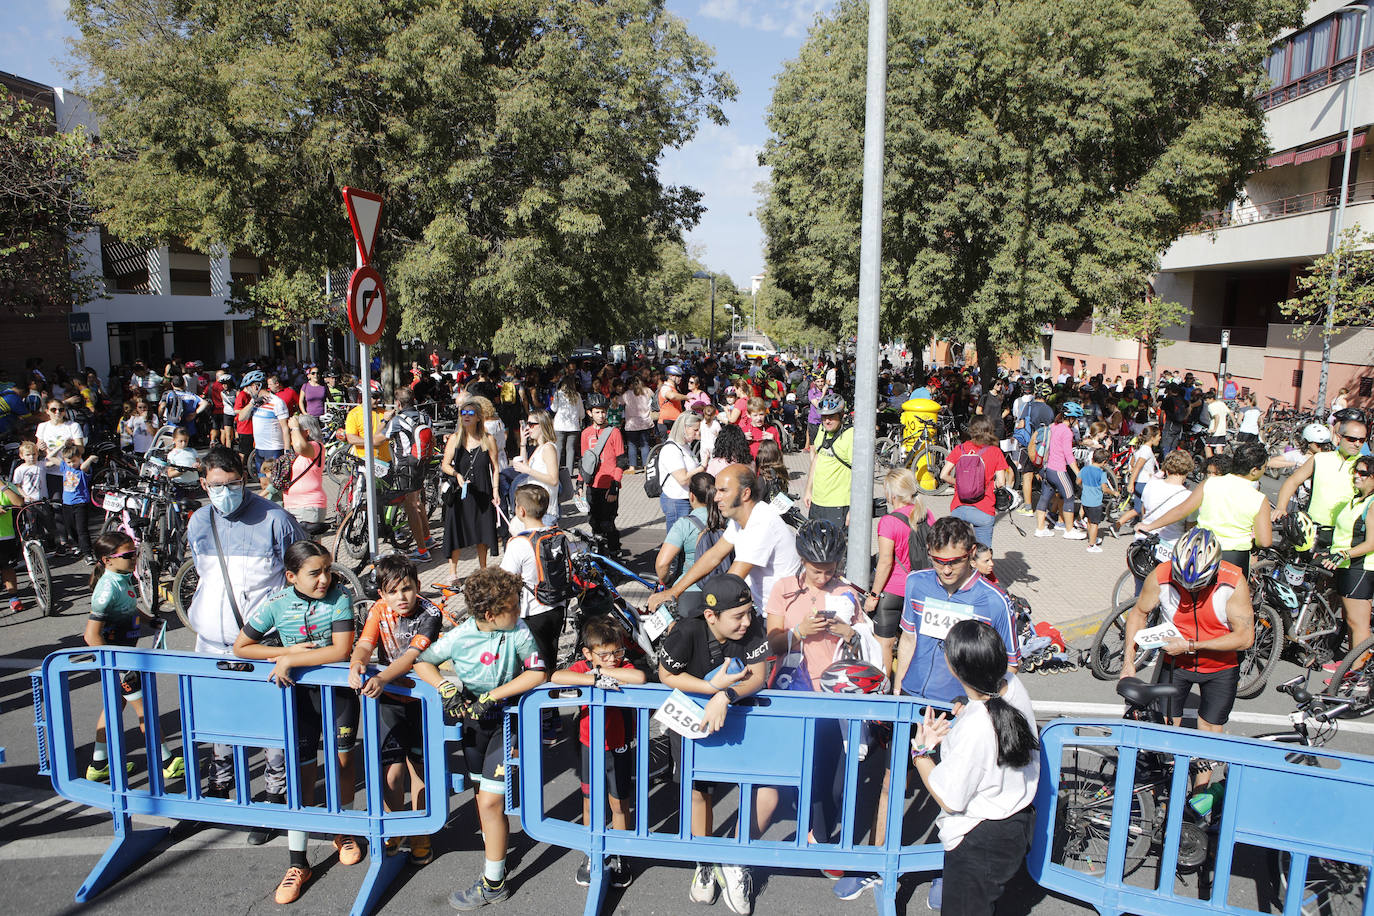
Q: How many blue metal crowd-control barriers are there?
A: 3